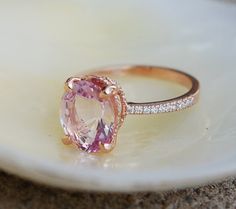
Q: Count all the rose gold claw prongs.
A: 4